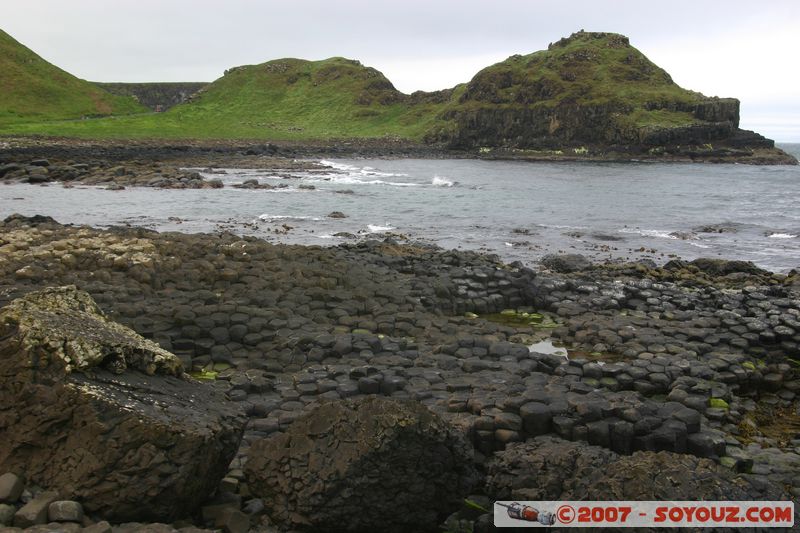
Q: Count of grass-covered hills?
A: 3